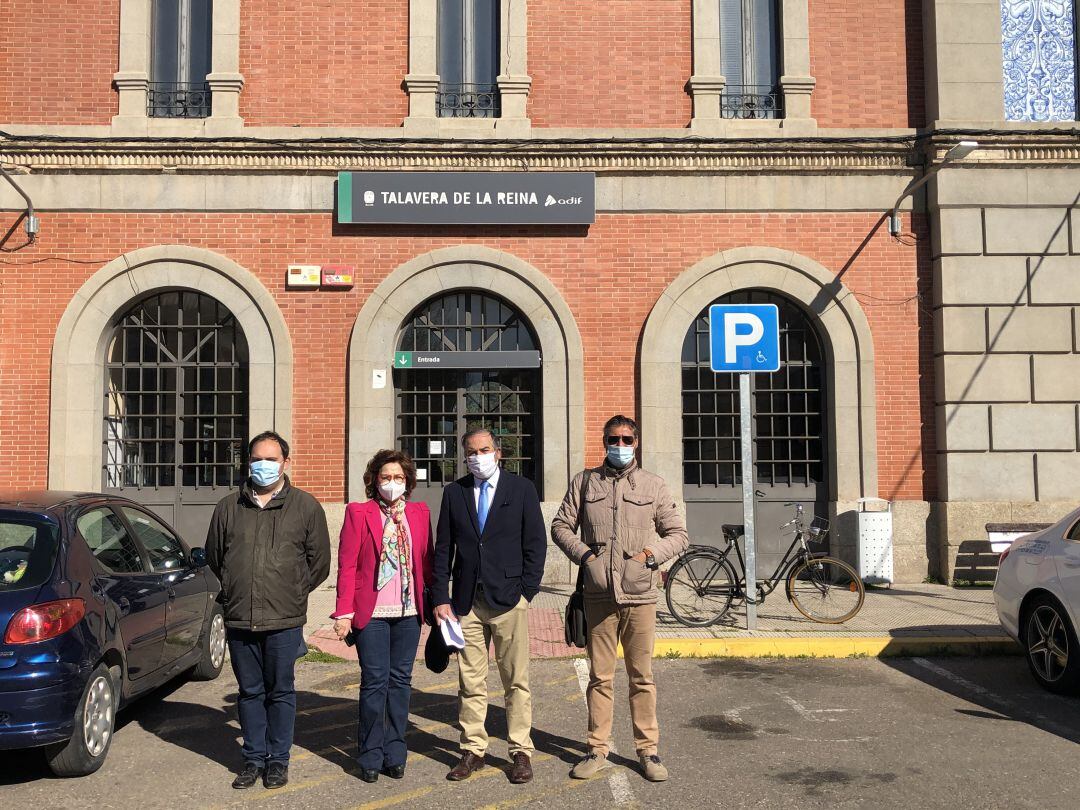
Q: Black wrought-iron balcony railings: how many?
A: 3